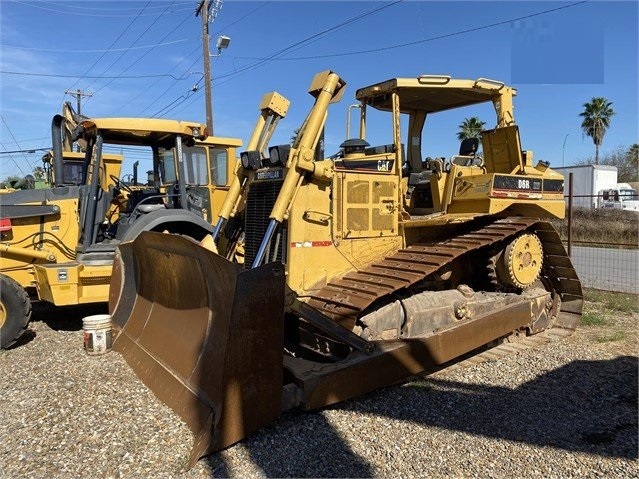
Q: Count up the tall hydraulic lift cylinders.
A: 2